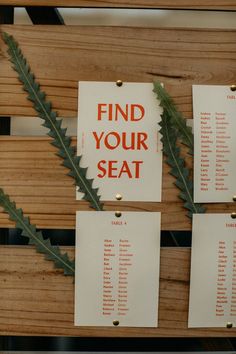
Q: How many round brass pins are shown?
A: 8